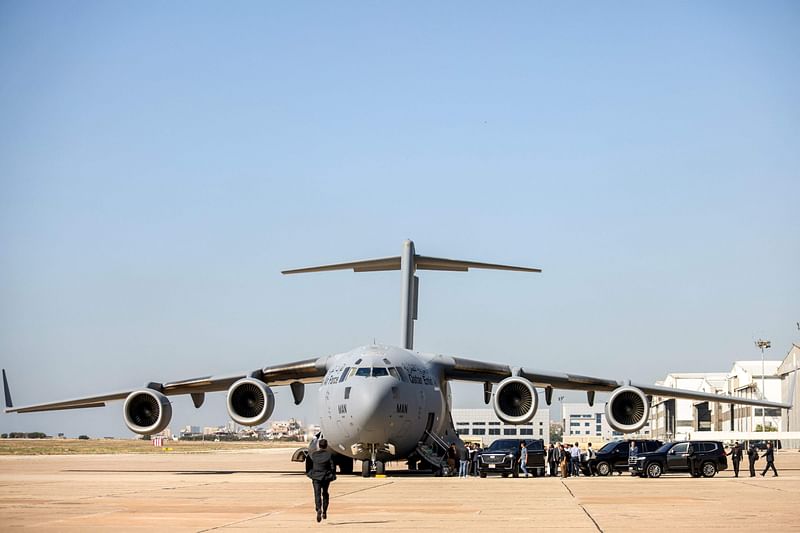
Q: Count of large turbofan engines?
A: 4